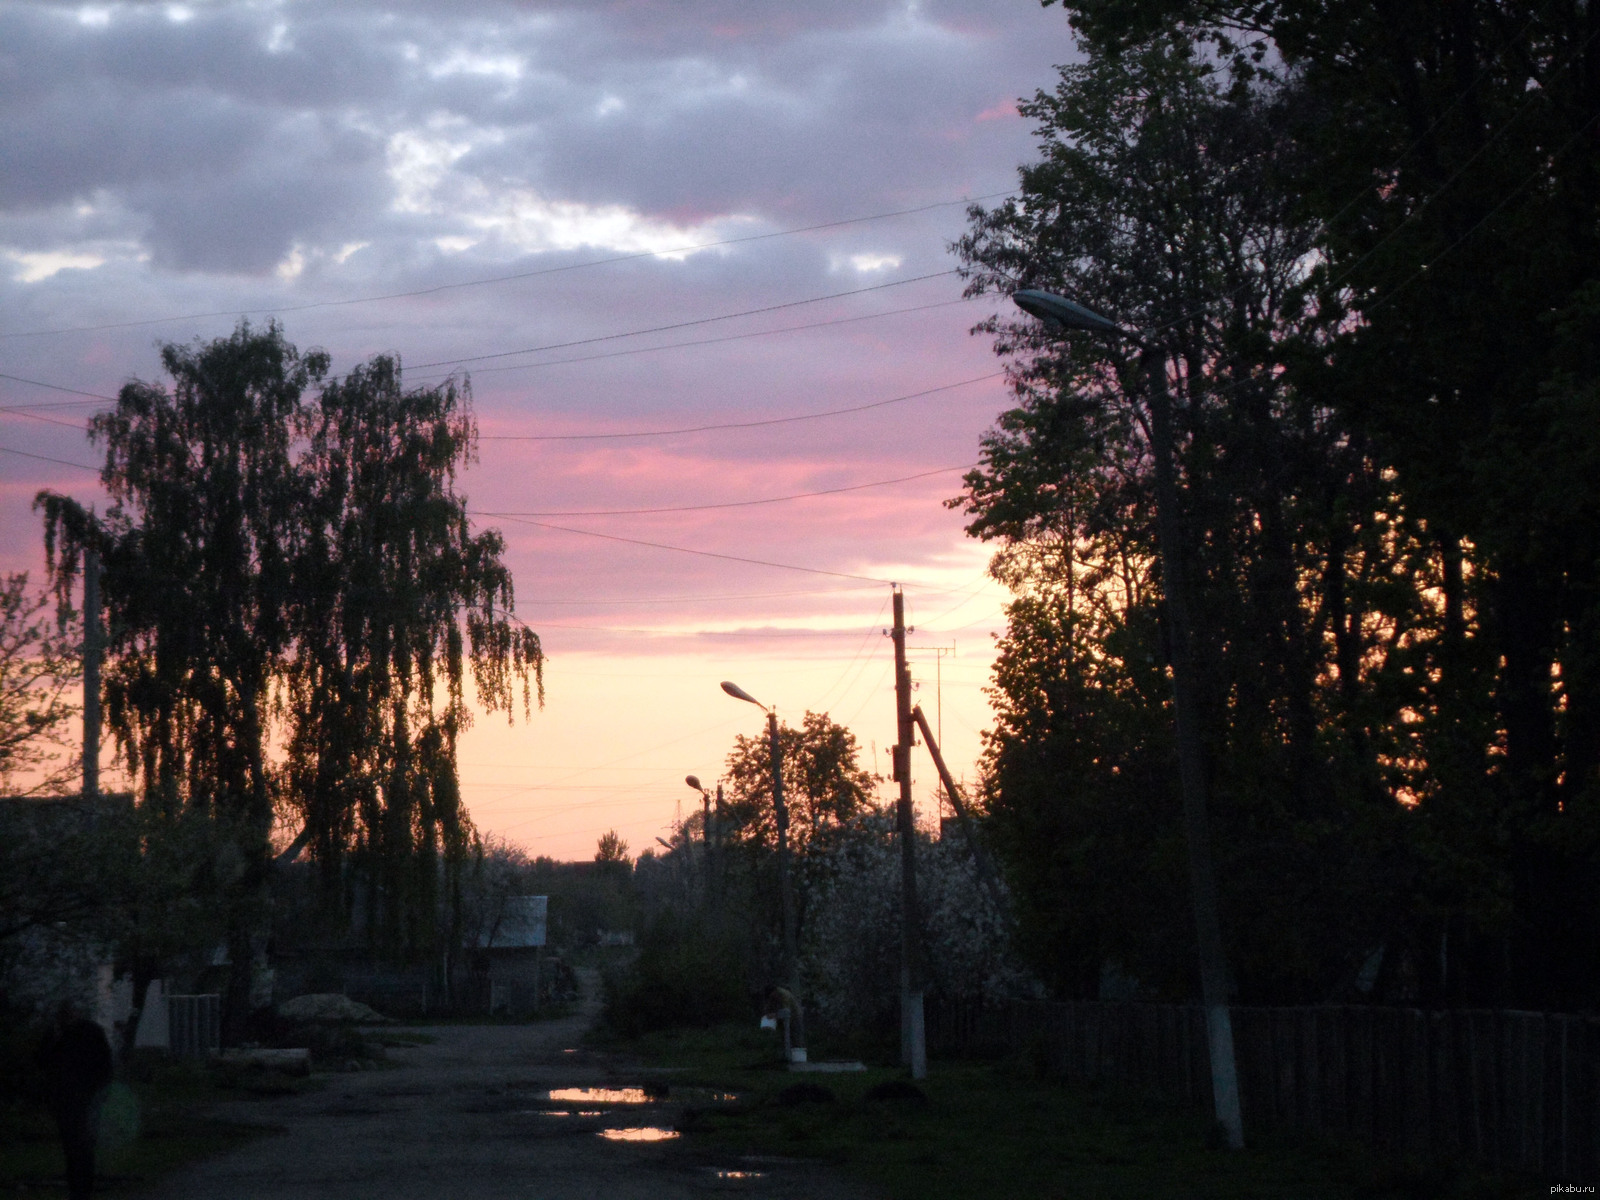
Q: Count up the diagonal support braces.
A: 1